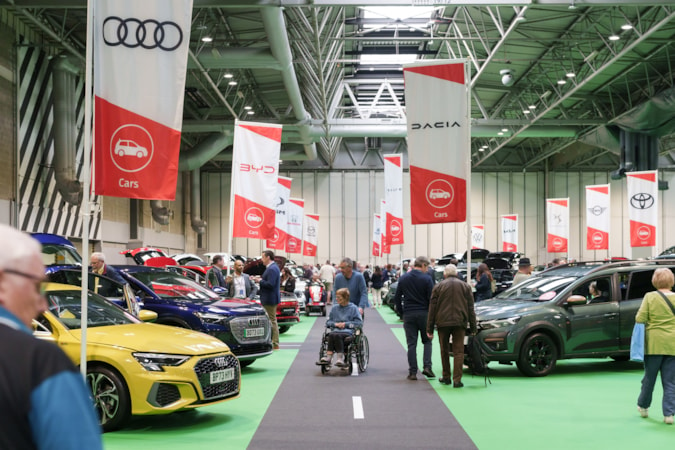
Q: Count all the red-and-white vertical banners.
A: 14